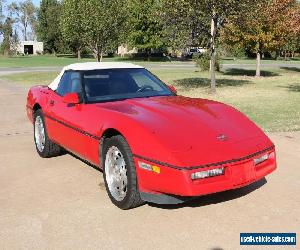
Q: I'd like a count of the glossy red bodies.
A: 1